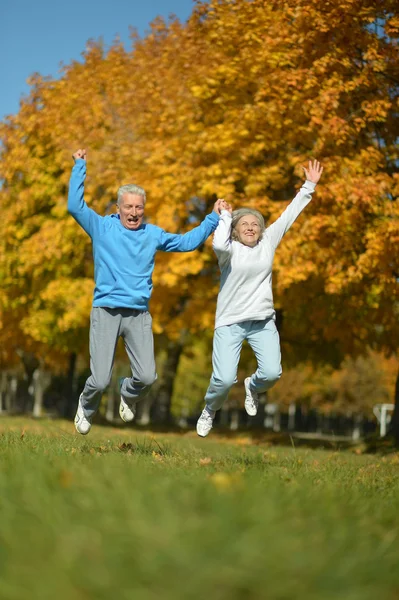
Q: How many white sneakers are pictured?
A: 4